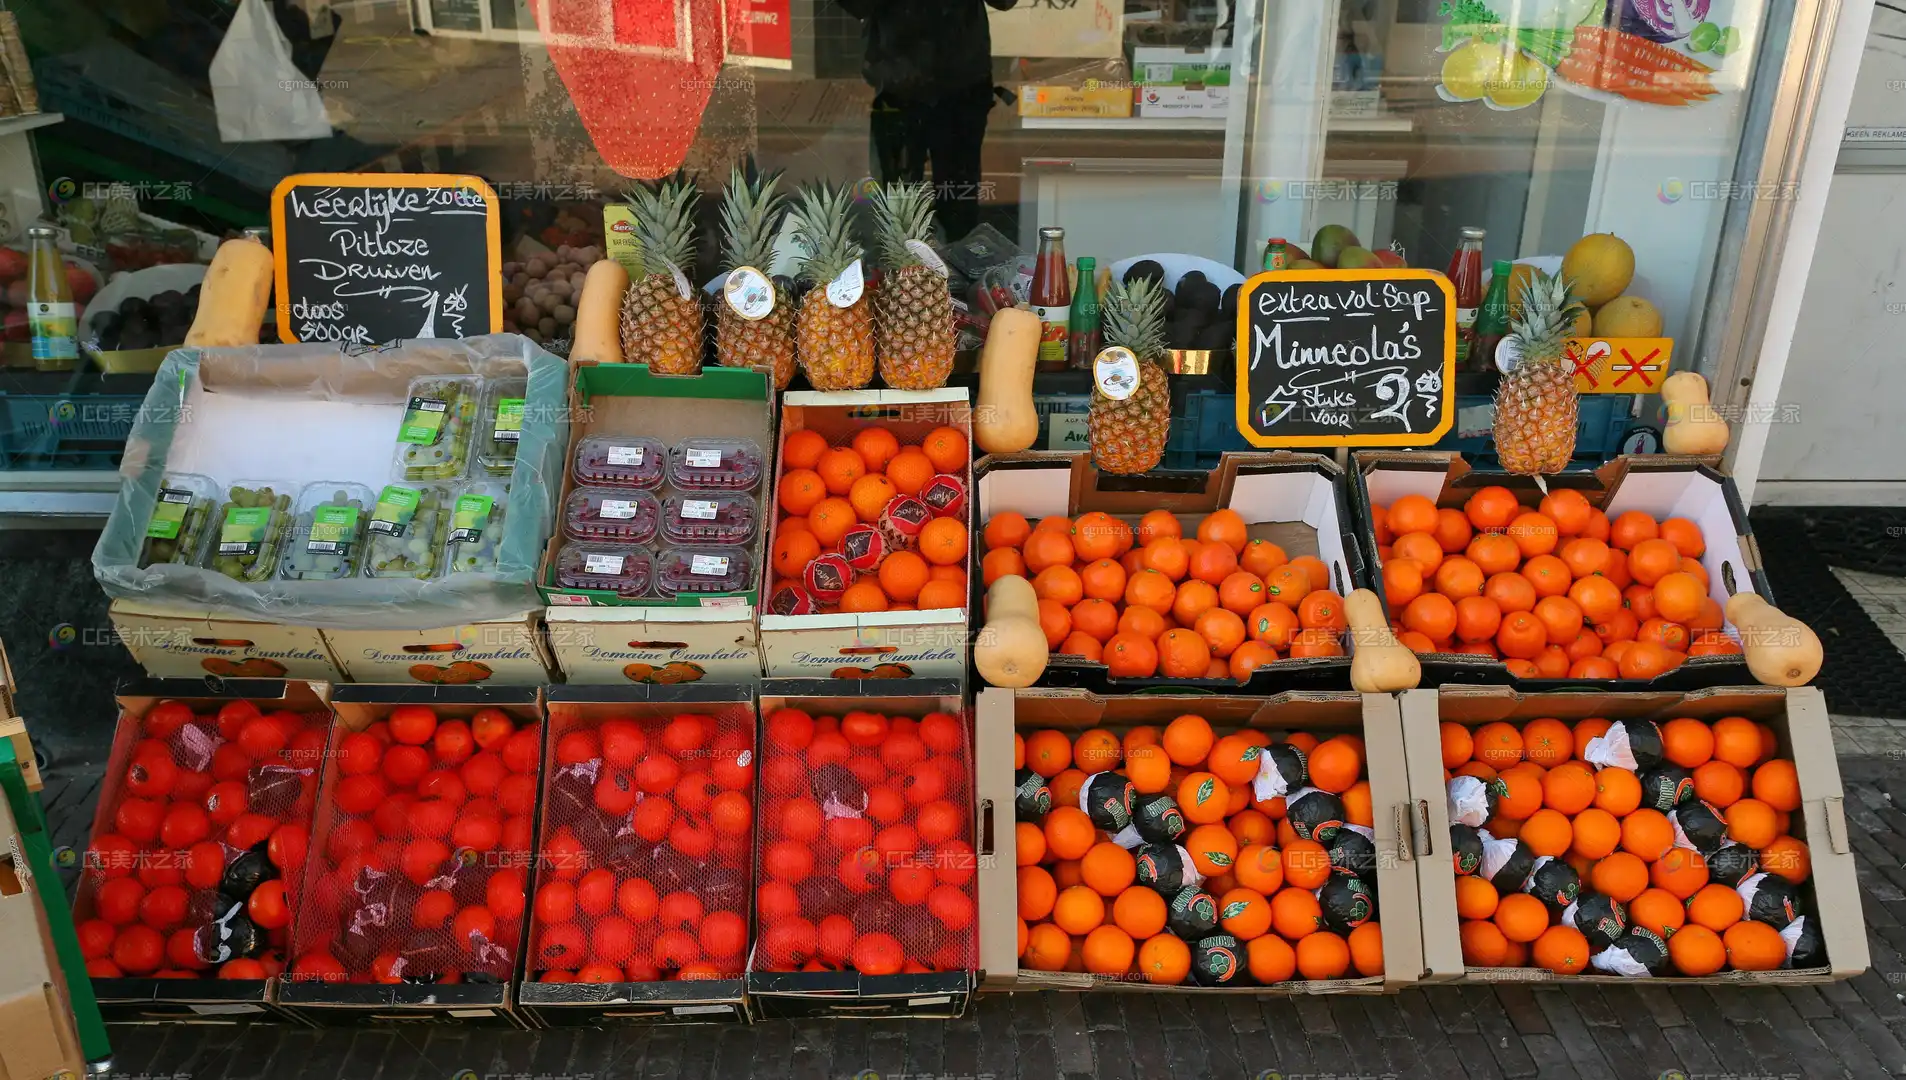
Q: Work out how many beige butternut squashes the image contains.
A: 7